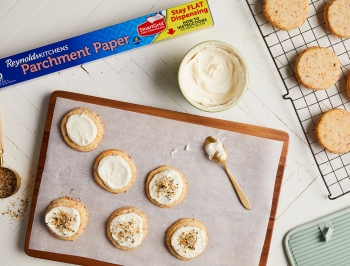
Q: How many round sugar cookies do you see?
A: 11